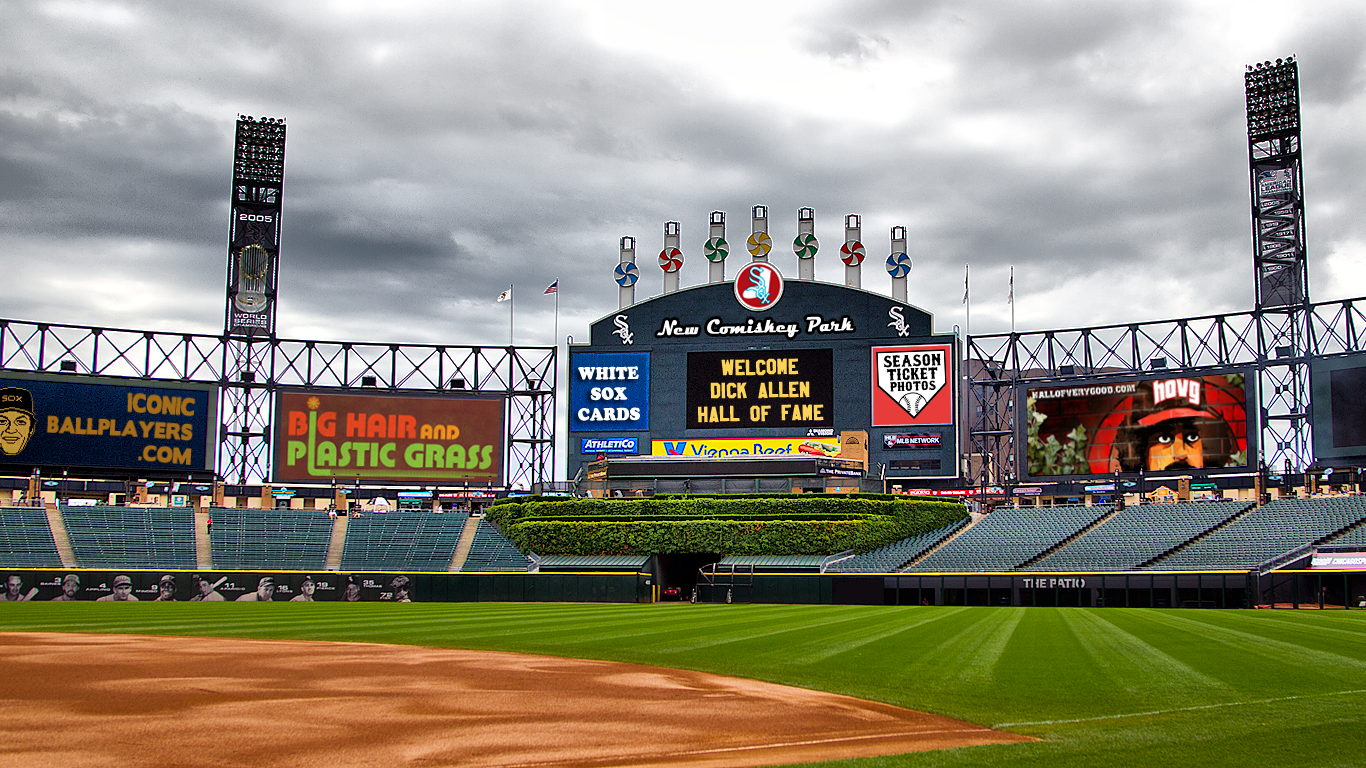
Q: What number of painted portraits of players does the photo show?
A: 9